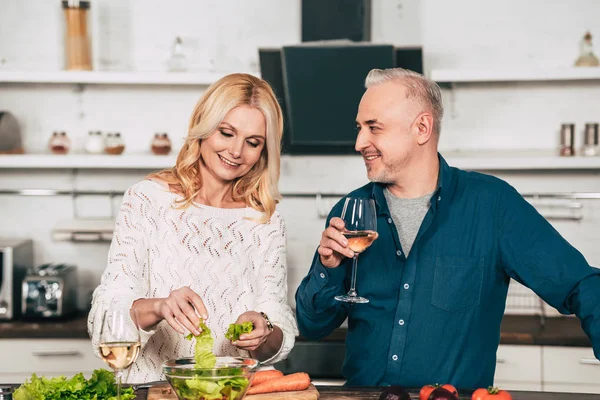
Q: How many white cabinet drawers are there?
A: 3